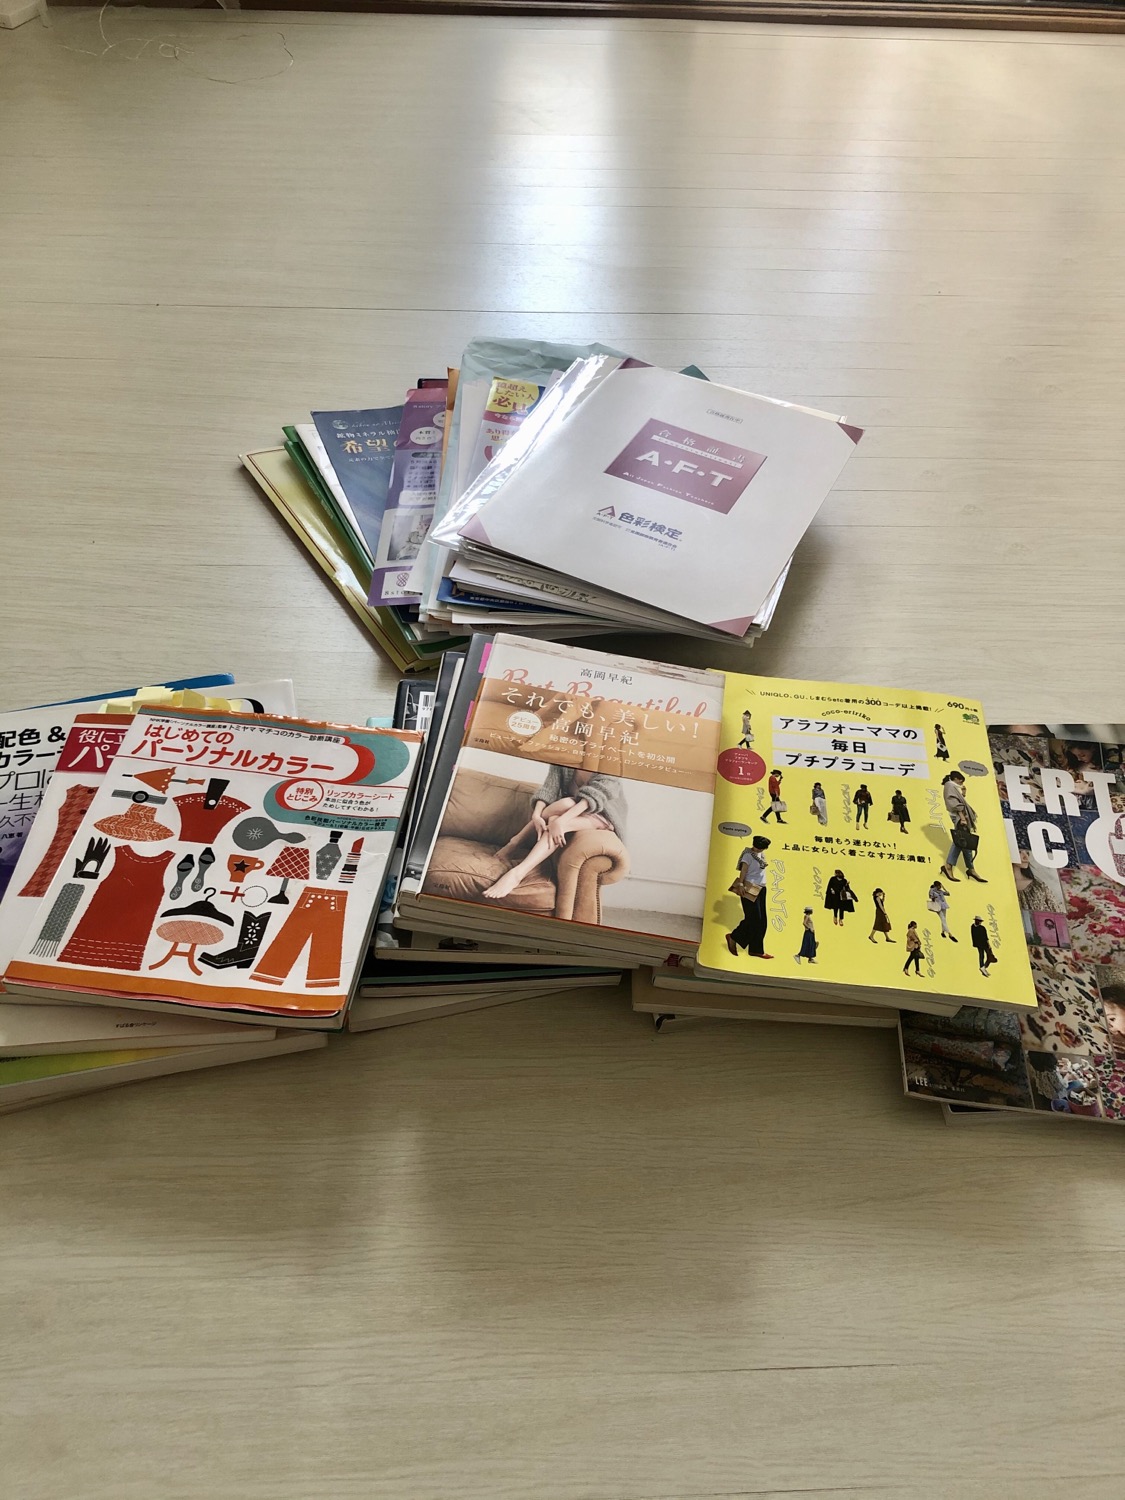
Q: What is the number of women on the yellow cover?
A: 14